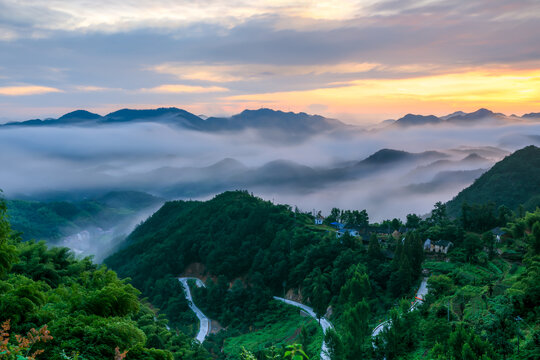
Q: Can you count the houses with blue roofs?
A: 2